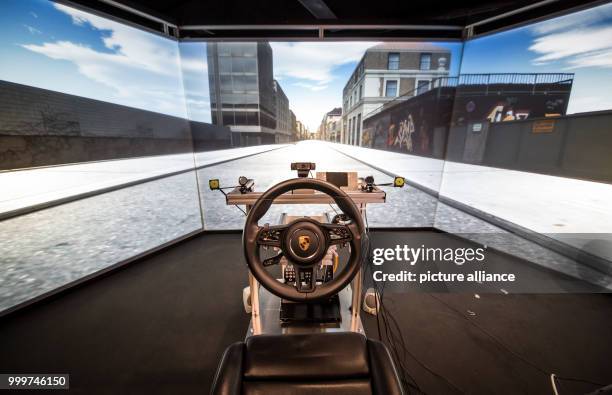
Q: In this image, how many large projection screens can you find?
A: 3